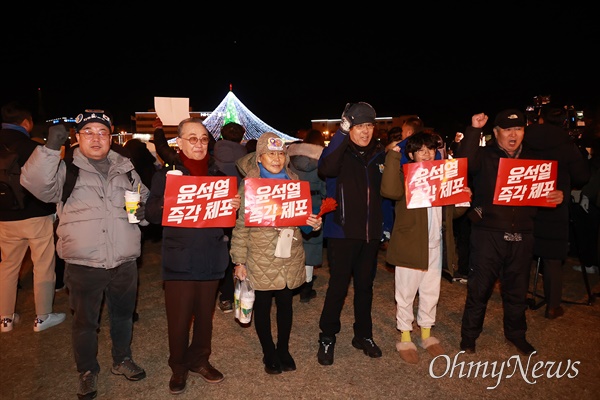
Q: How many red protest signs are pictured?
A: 4